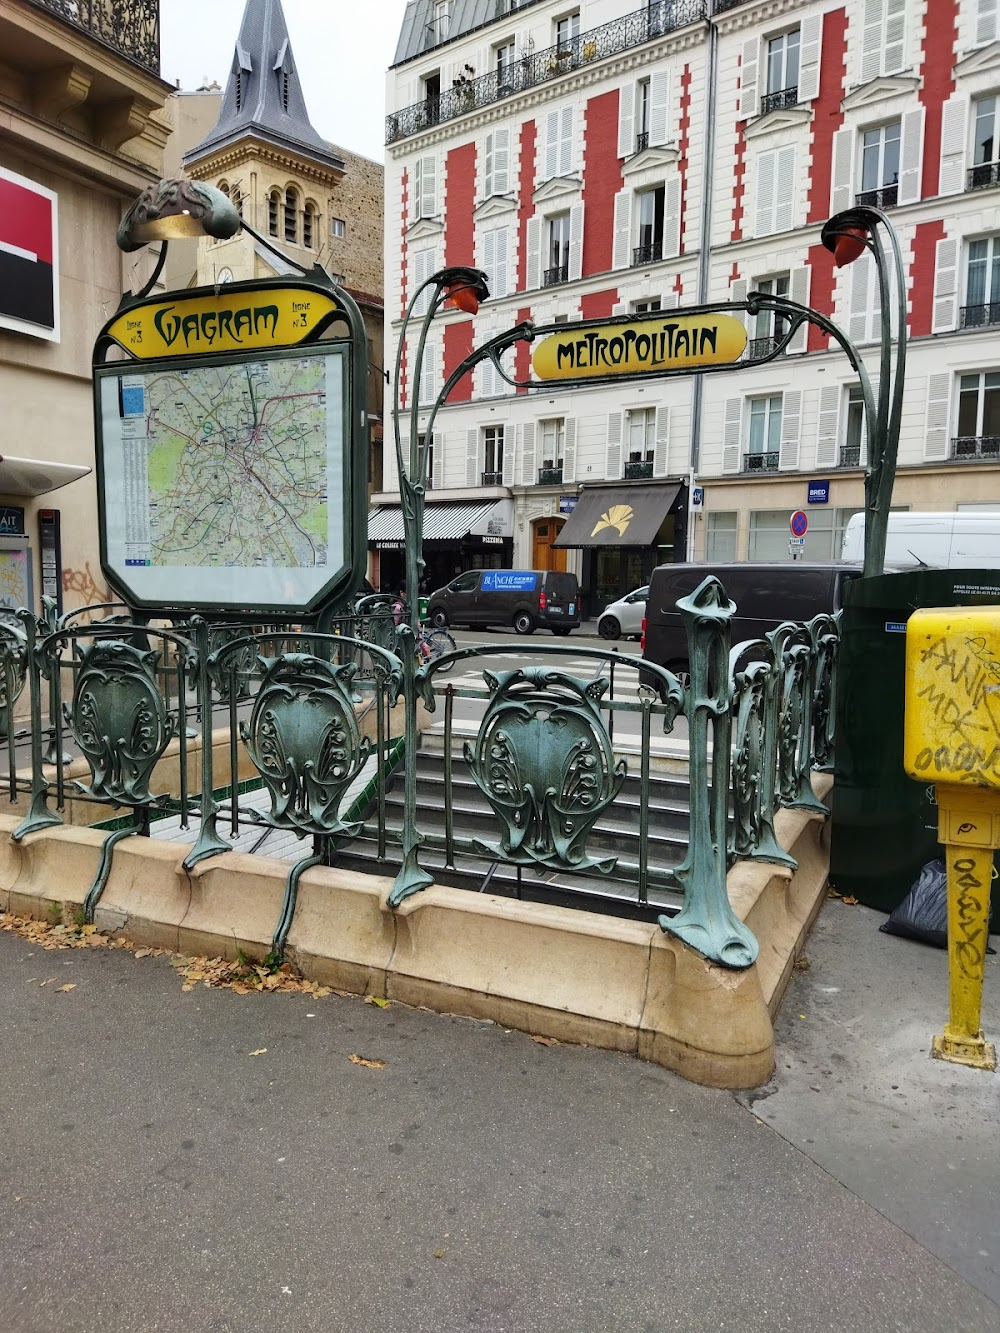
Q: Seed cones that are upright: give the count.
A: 0